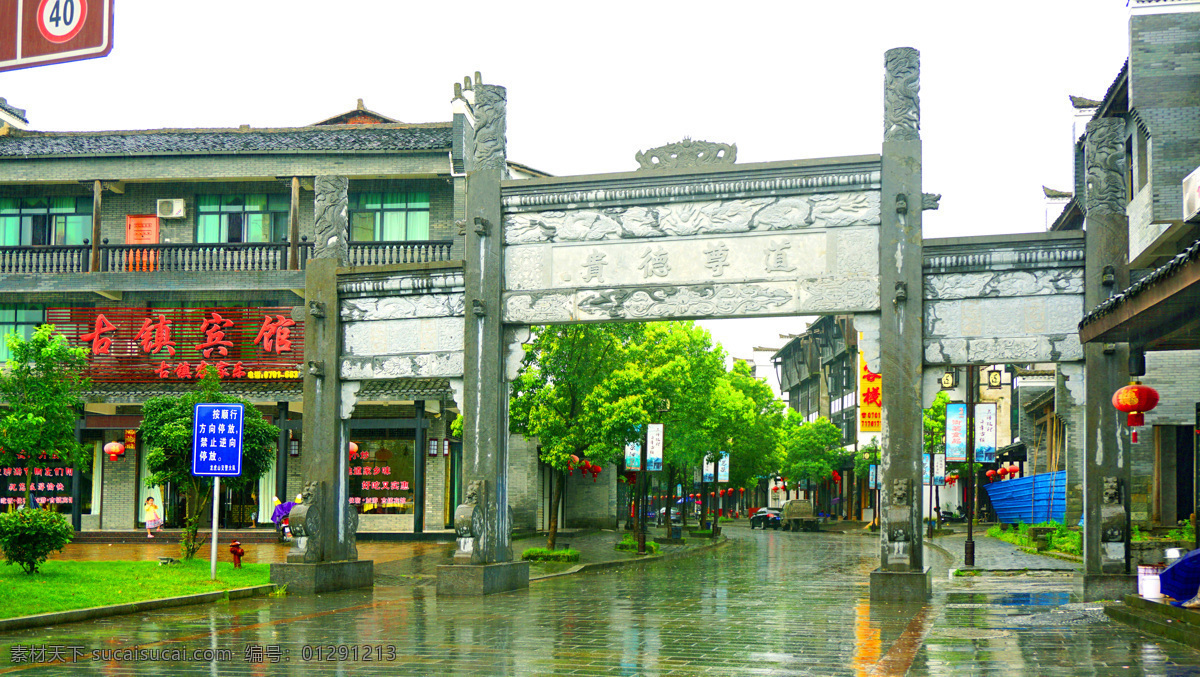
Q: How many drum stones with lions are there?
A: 4